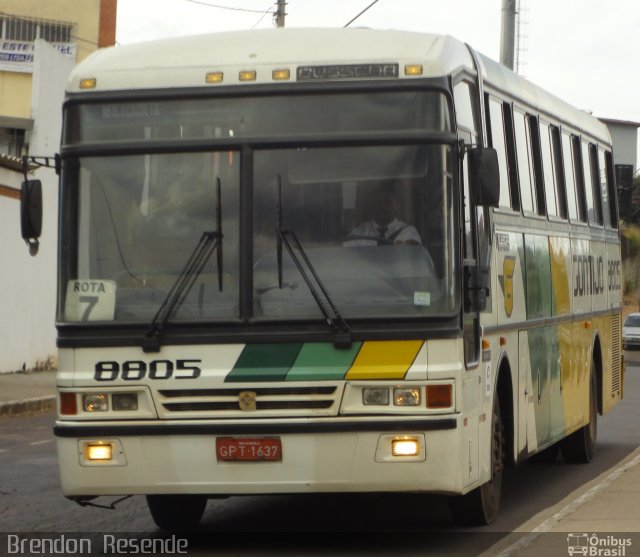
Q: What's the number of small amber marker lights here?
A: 5